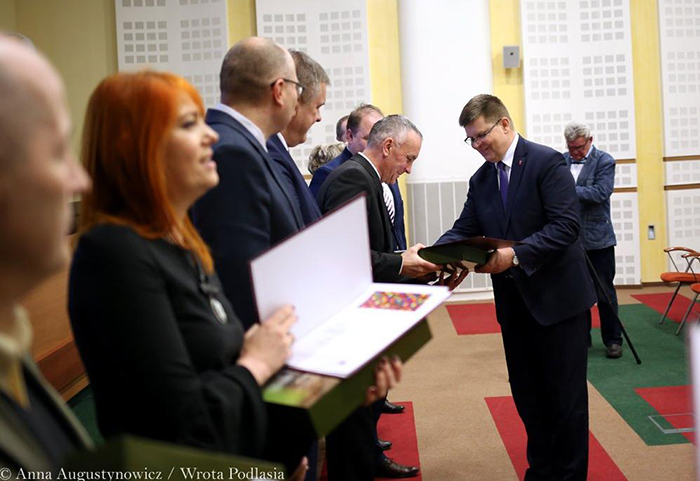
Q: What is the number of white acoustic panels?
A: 4